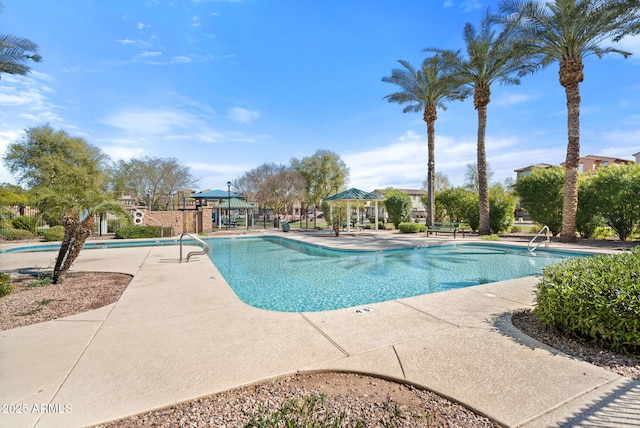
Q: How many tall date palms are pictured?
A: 3